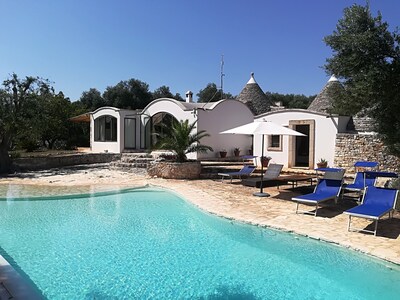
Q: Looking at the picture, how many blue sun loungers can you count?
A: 4